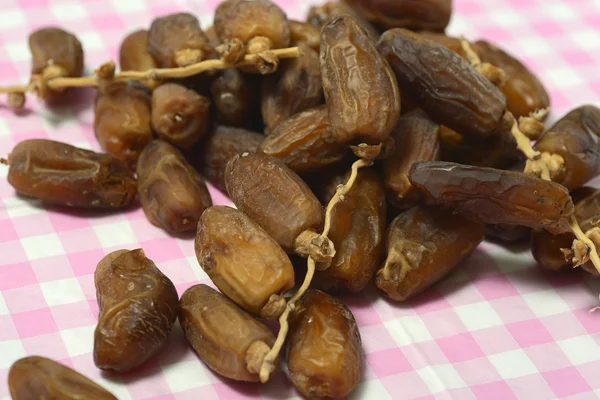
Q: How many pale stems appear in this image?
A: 3